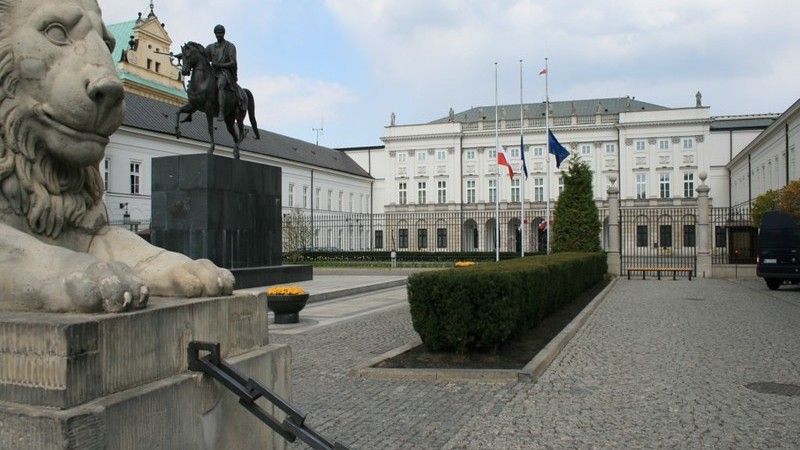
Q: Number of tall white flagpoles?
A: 3